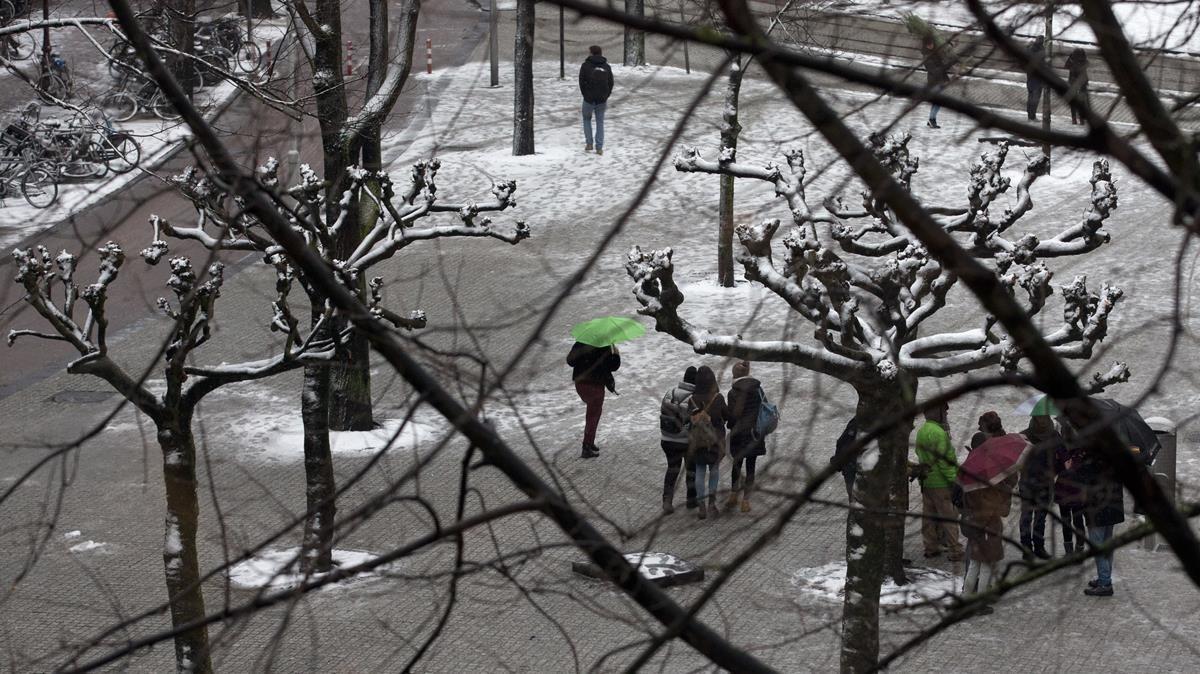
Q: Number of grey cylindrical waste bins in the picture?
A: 1